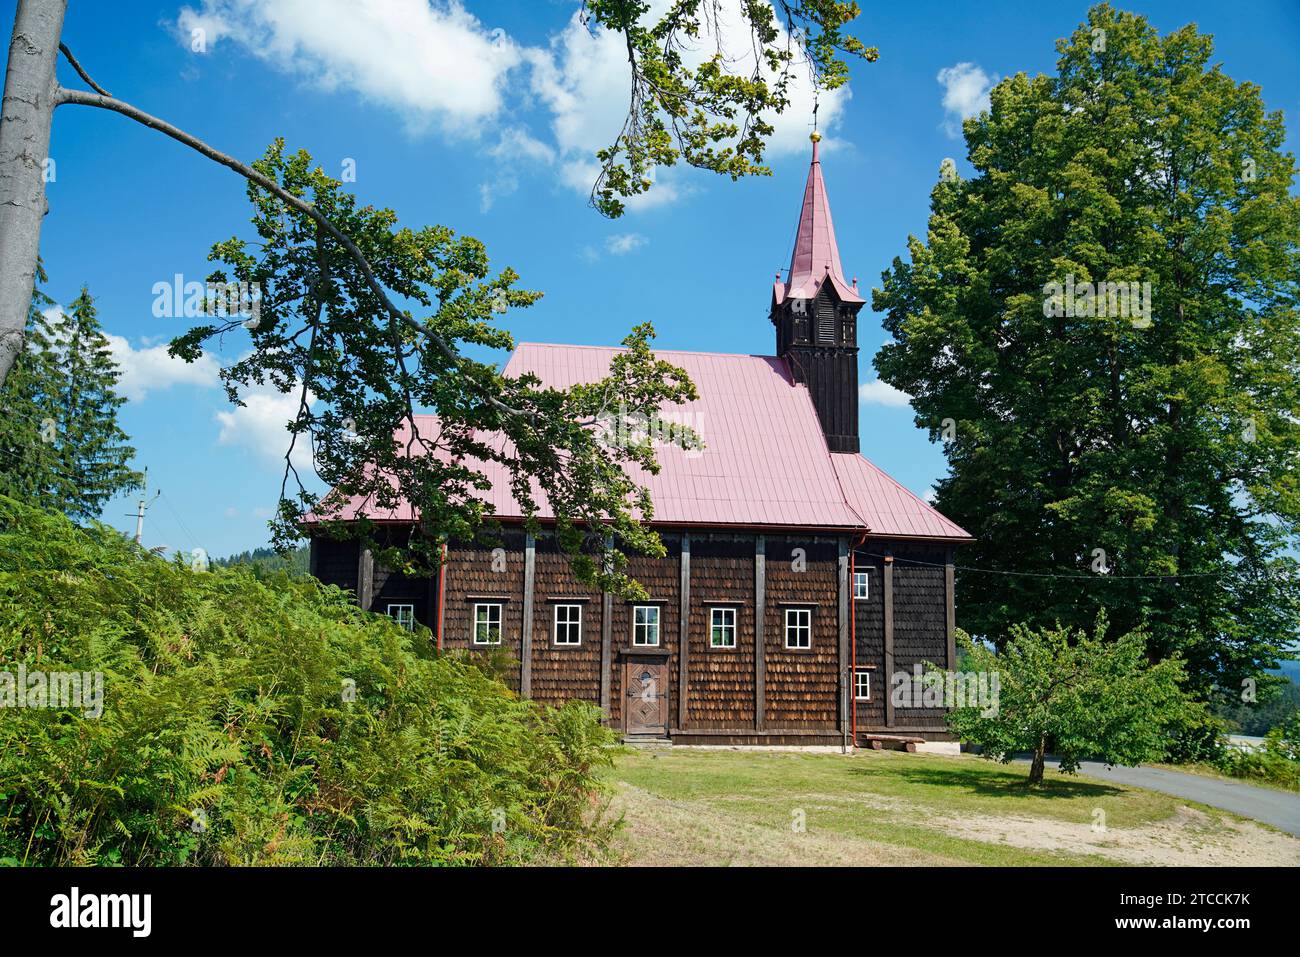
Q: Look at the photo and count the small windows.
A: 8